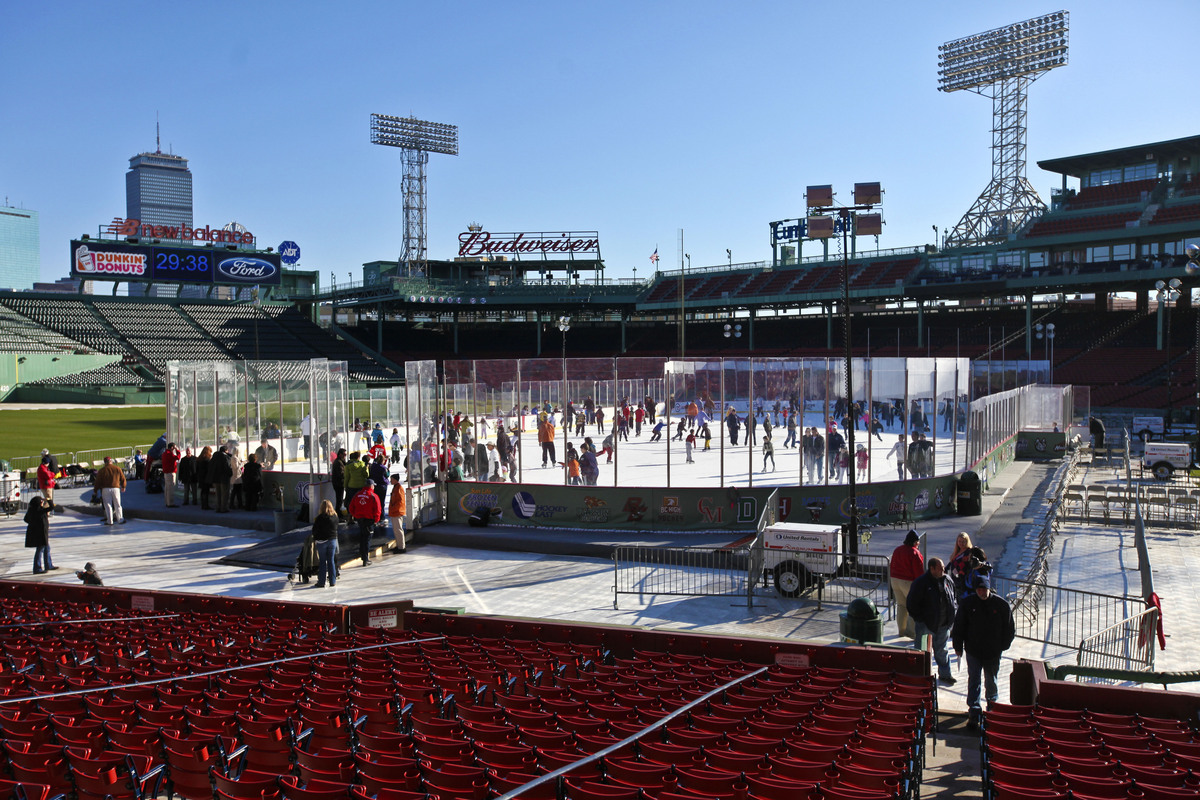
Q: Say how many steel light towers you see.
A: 2